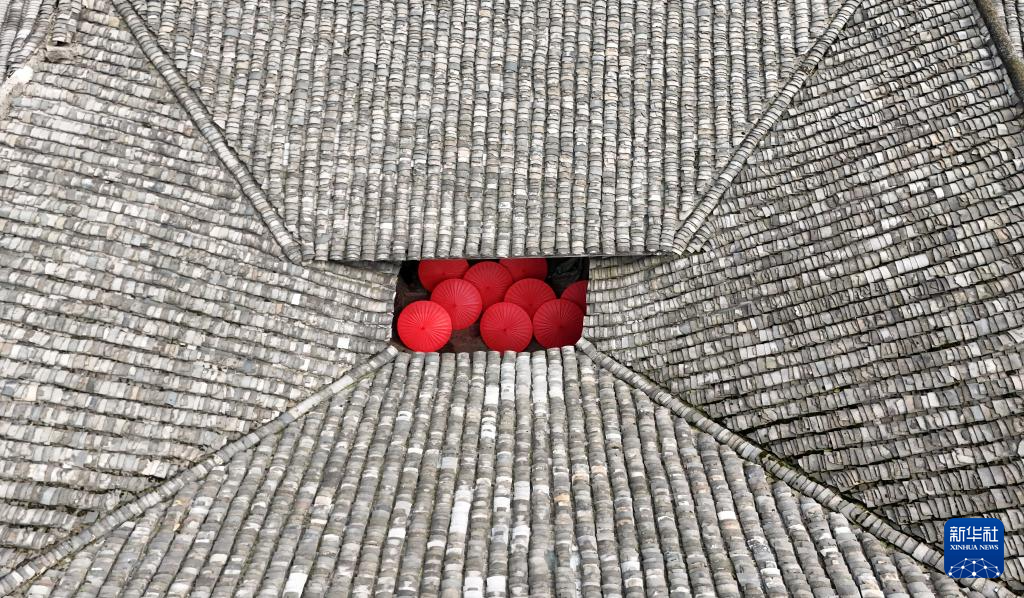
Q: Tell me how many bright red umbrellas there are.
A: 9